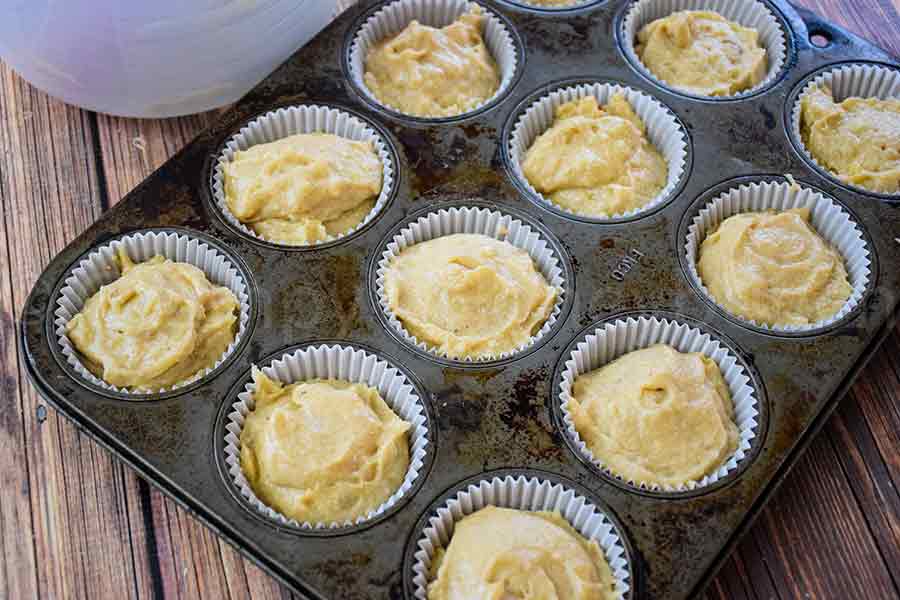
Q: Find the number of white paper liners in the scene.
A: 12